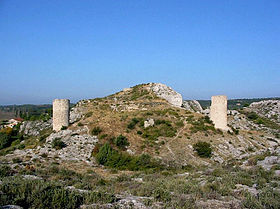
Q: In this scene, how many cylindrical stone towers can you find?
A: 2